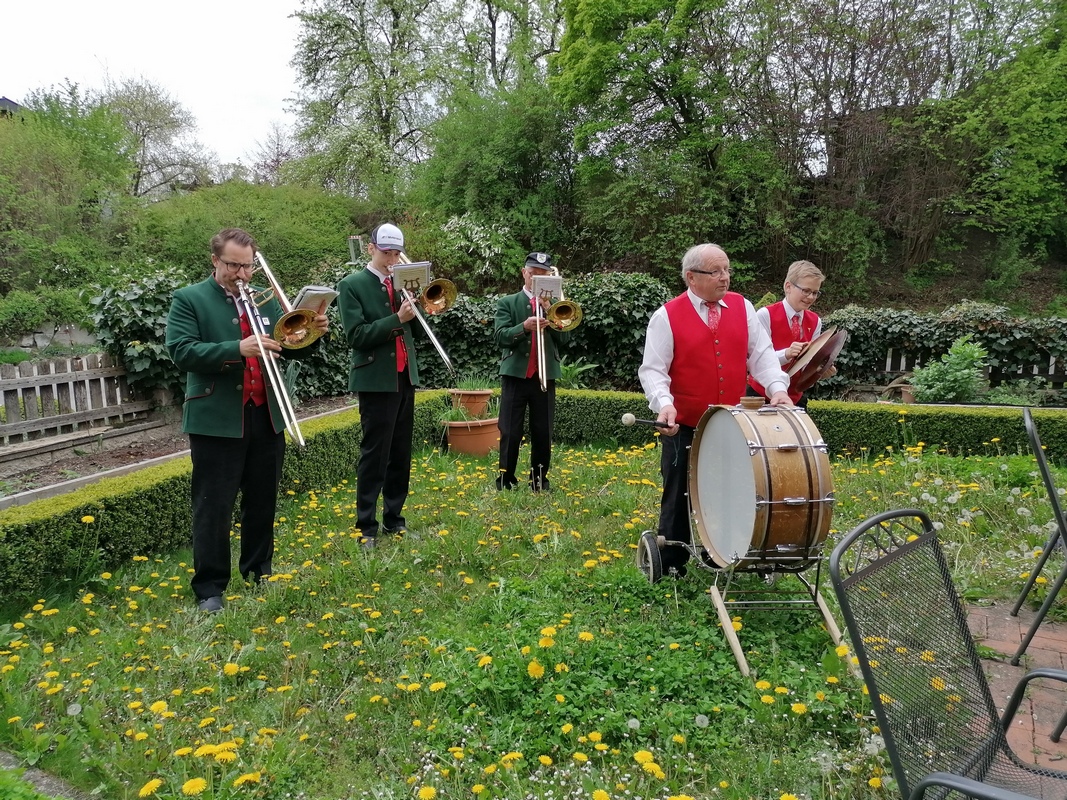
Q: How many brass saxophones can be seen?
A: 0